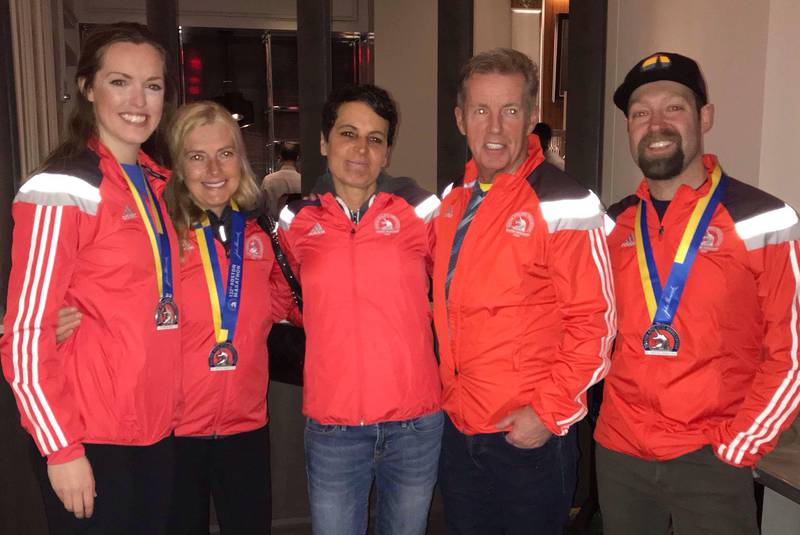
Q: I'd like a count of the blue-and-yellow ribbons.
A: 3